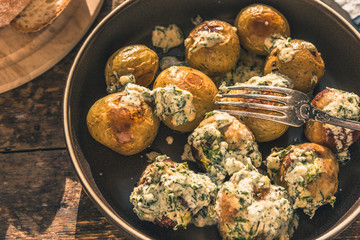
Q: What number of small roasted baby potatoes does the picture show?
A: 12